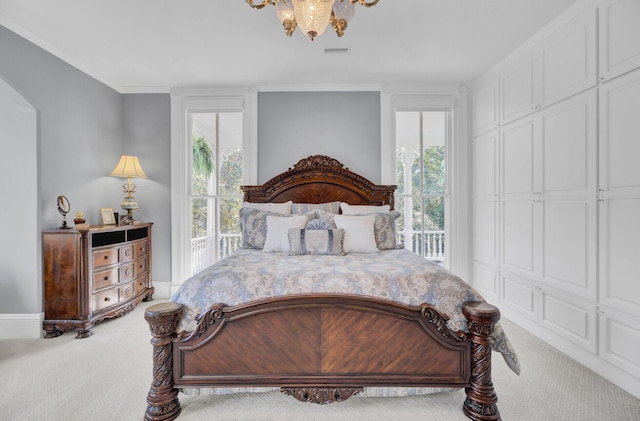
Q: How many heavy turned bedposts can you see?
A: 2